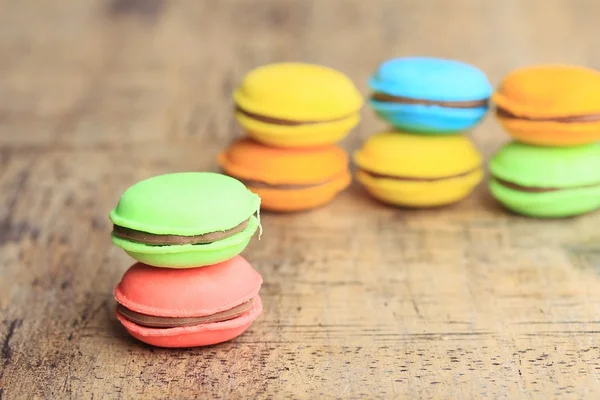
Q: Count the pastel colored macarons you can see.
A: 8